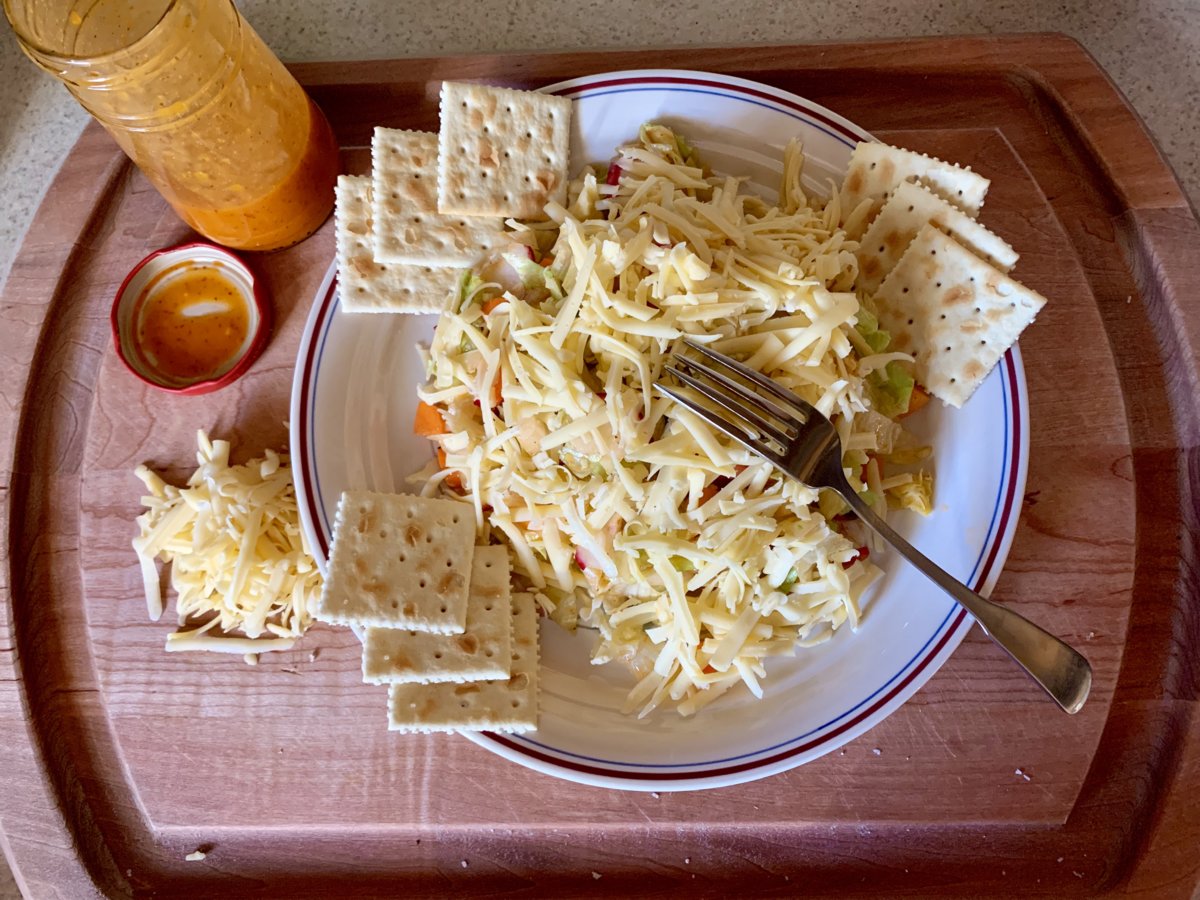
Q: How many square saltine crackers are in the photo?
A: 9